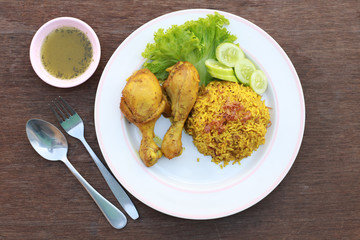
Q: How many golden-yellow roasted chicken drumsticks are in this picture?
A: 2